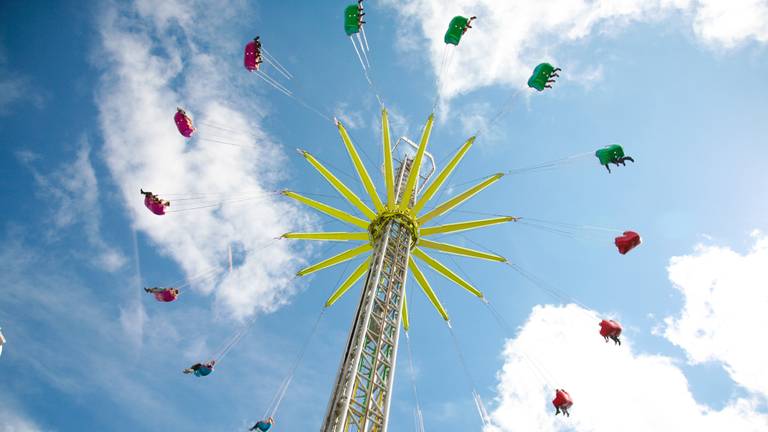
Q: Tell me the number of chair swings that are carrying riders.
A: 12